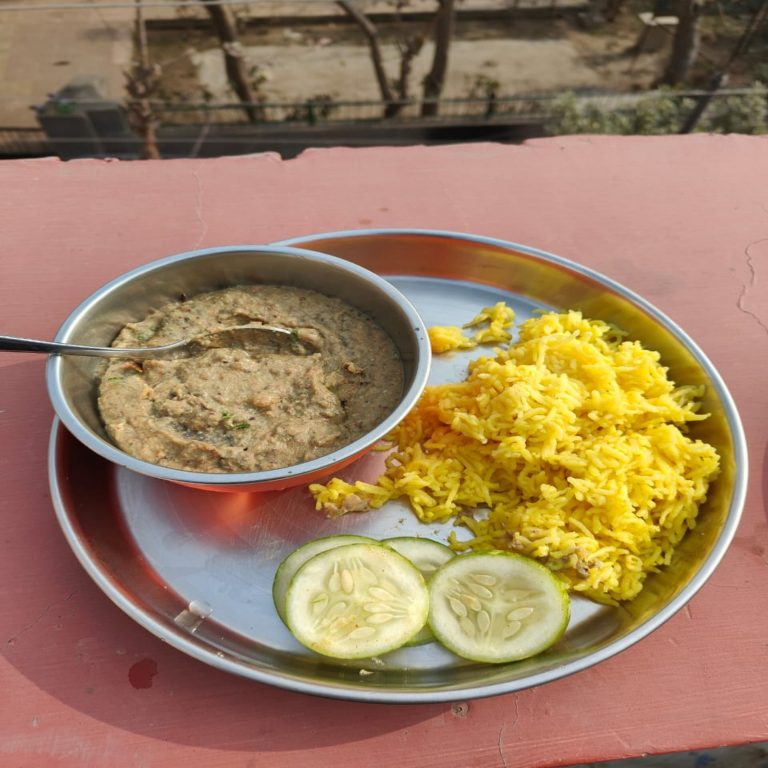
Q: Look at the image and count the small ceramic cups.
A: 0